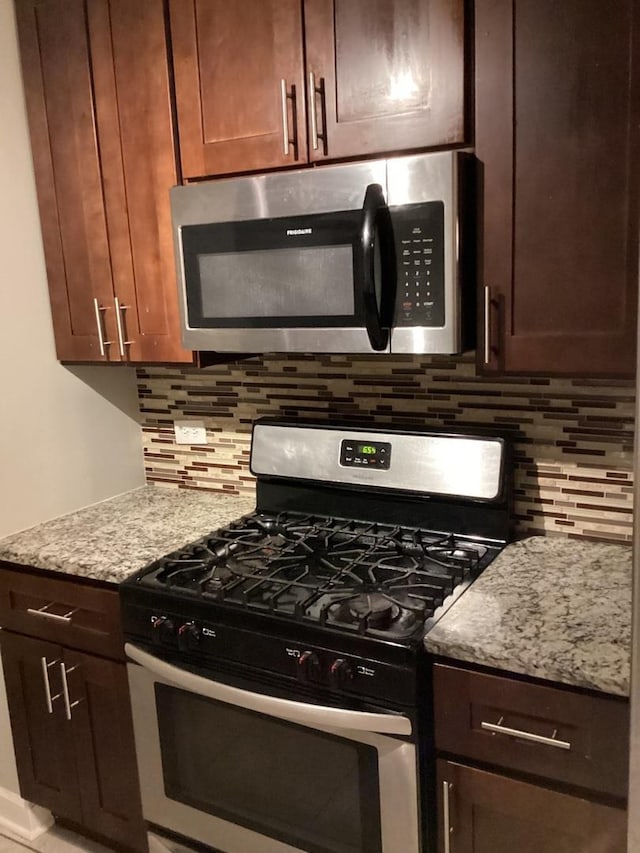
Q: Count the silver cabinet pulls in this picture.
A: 10